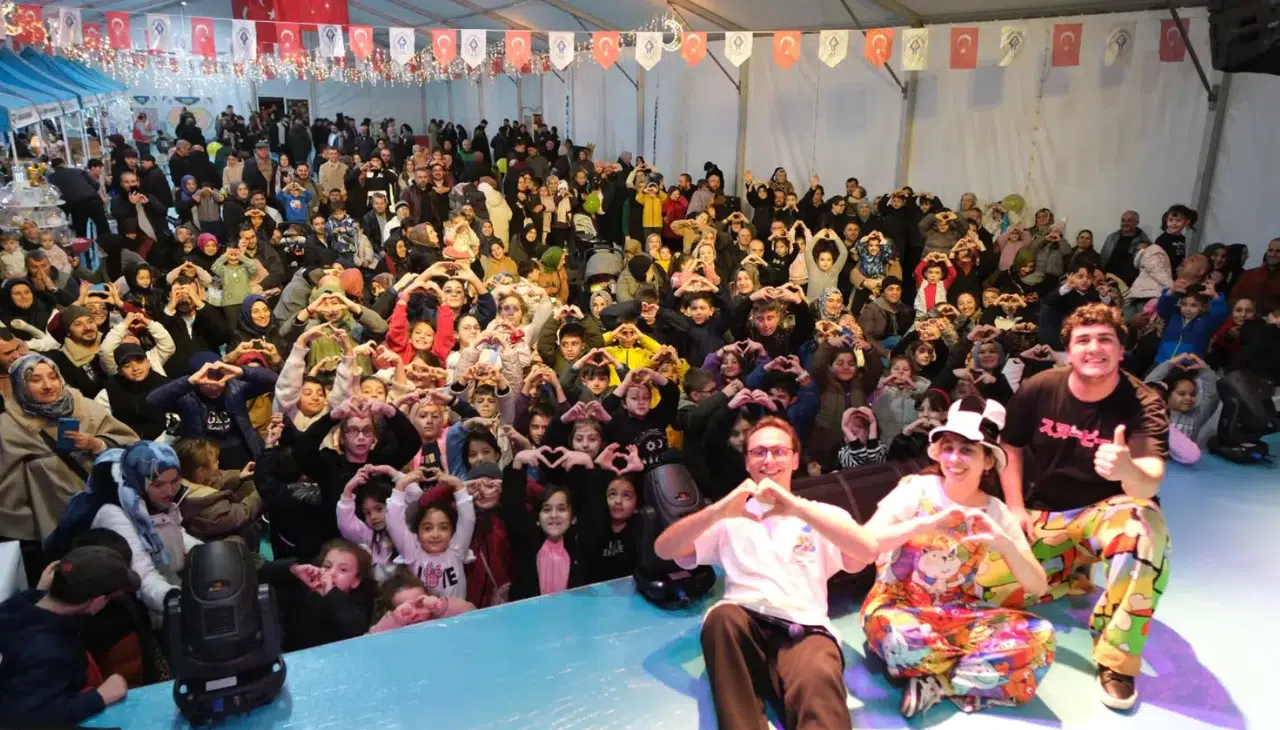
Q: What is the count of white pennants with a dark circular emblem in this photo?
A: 13